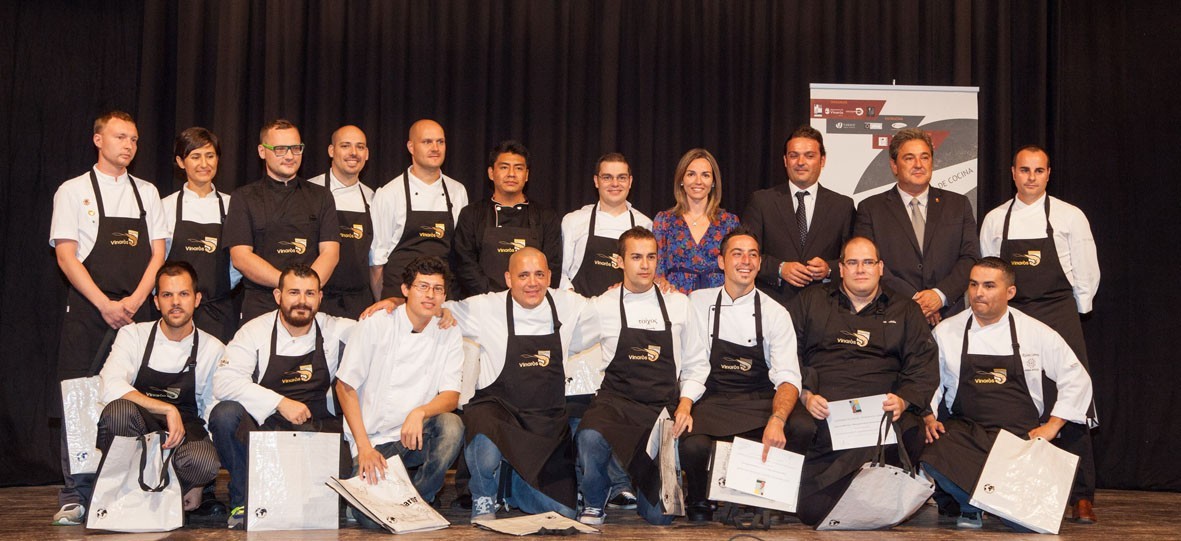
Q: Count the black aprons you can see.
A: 15